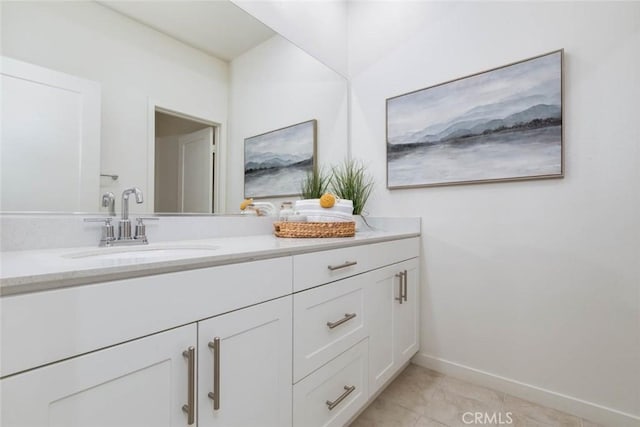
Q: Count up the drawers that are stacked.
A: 3